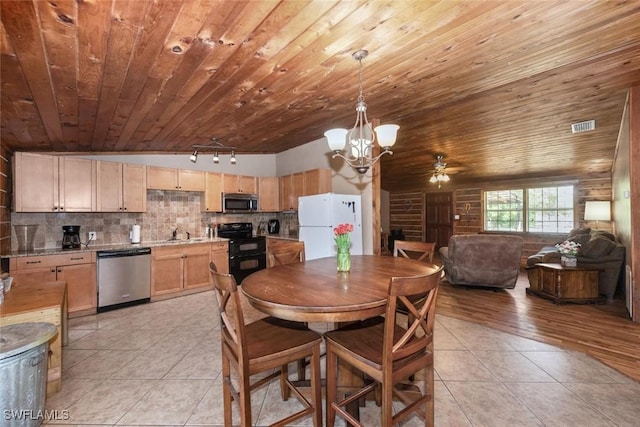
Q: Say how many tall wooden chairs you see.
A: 4